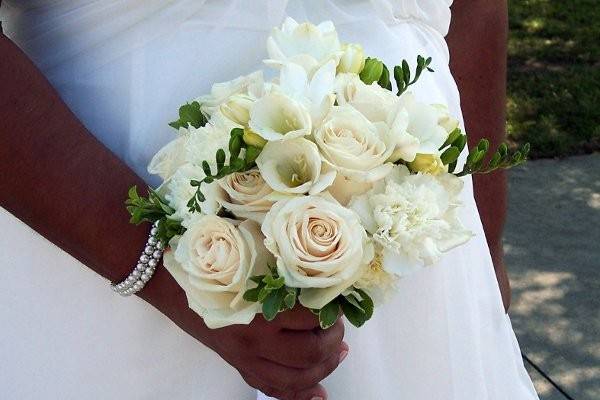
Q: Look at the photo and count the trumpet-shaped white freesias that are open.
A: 2